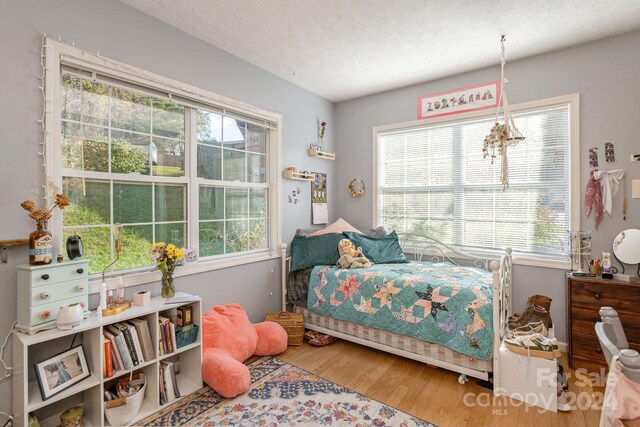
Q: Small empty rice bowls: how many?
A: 0